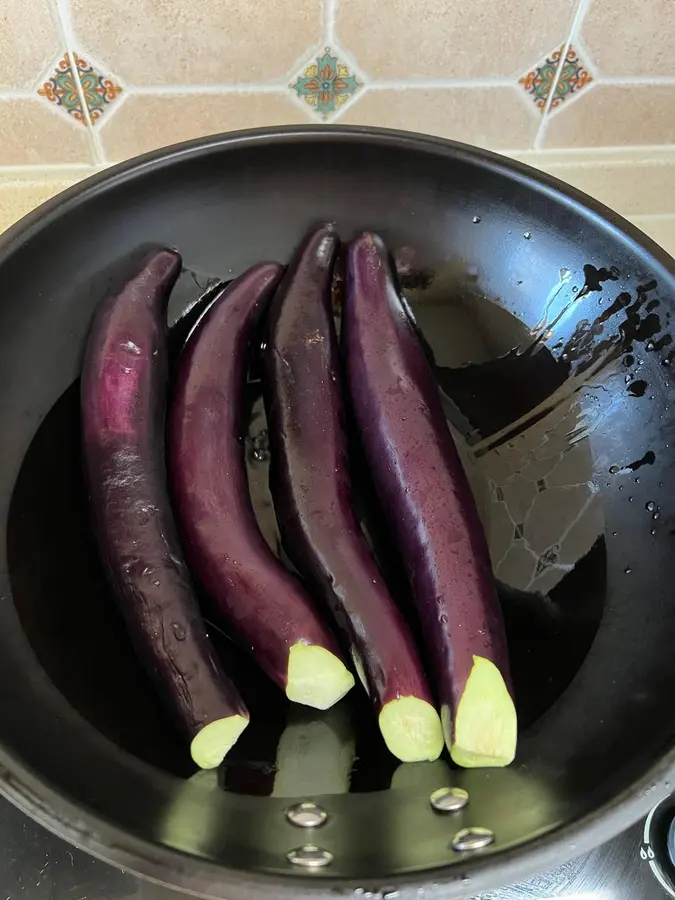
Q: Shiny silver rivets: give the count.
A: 4